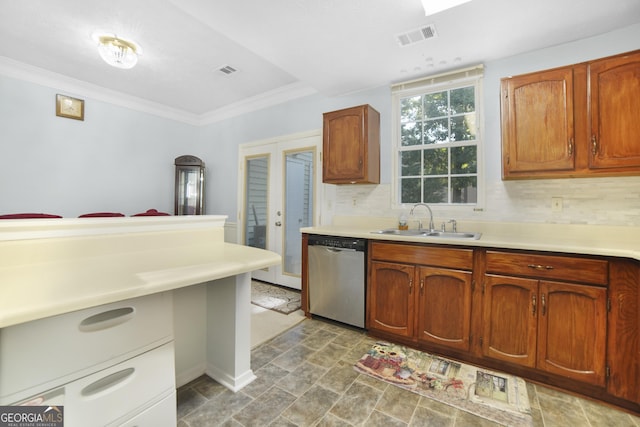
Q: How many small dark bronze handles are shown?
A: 8